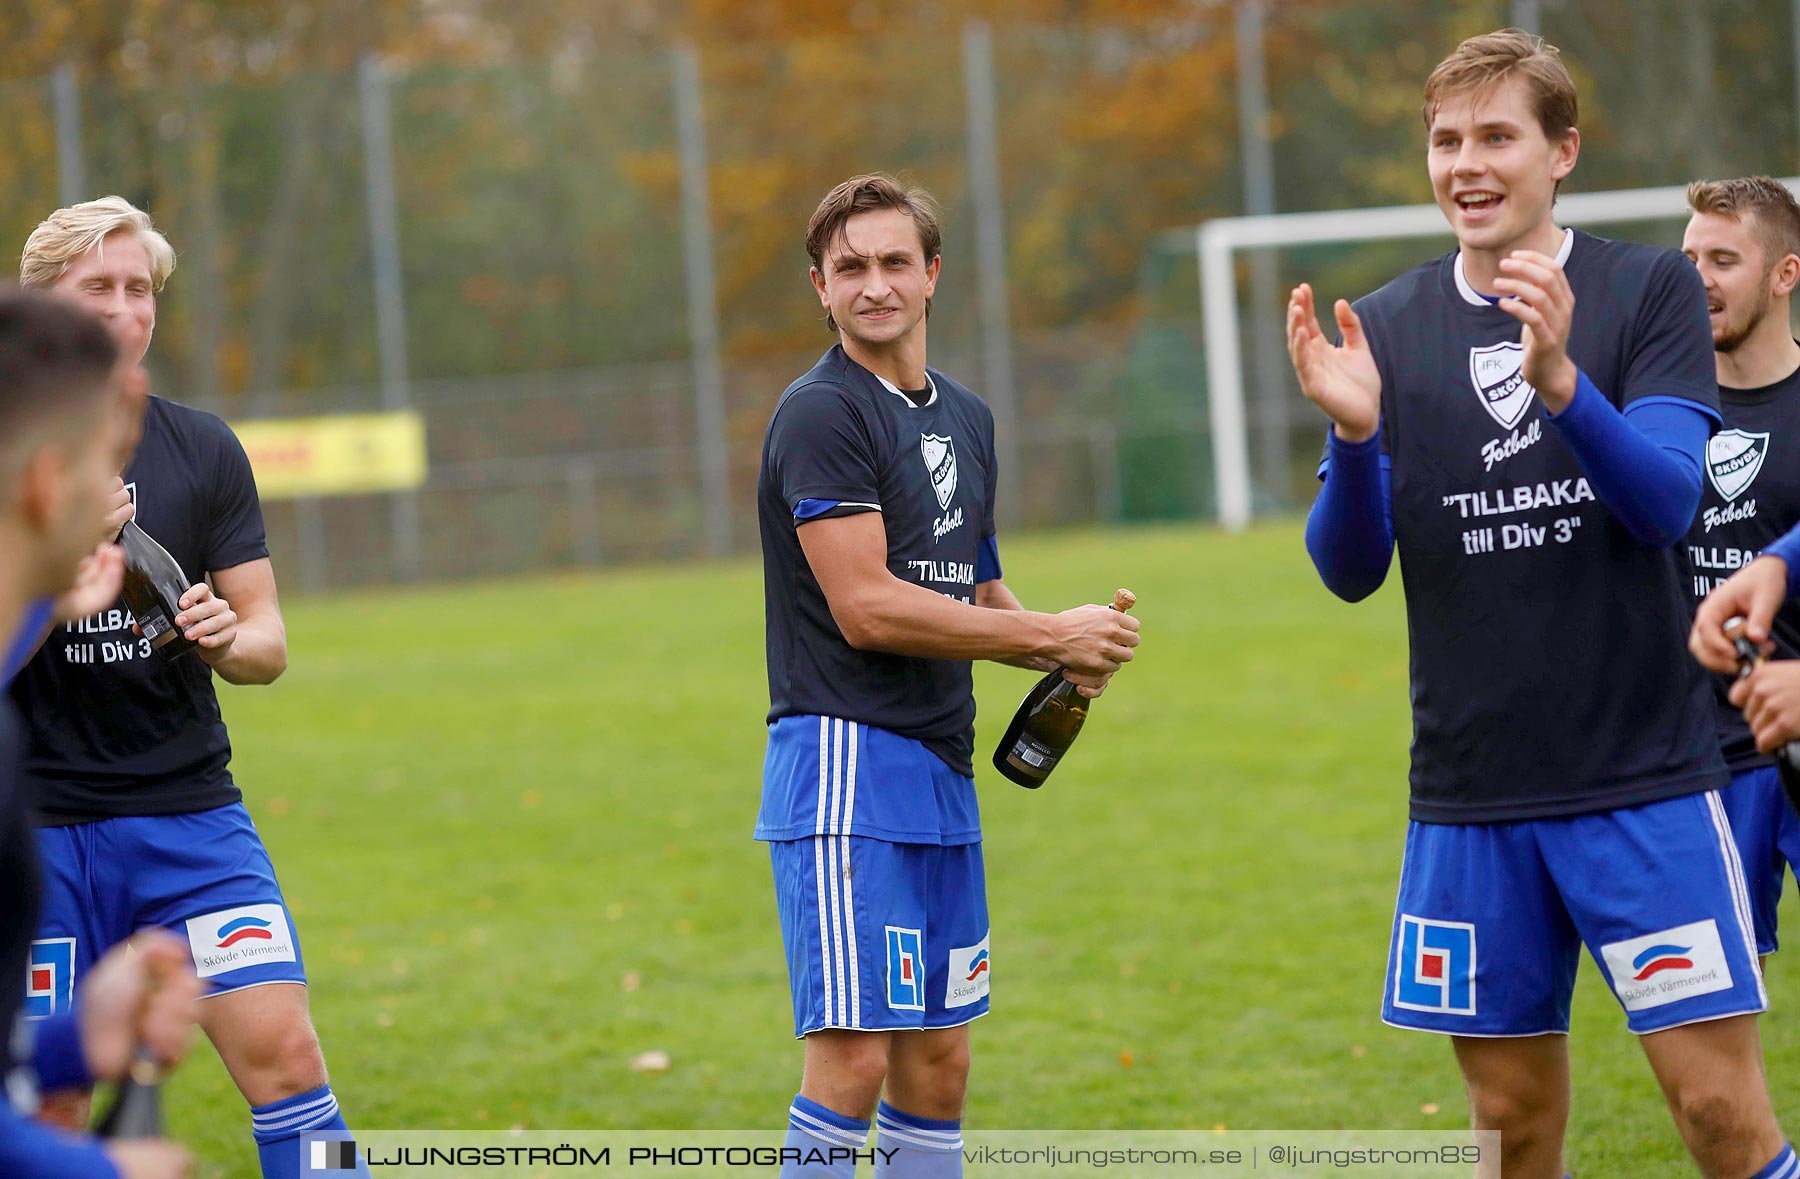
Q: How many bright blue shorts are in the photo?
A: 4